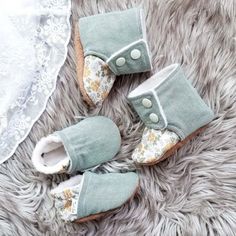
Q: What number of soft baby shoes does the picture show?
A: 4